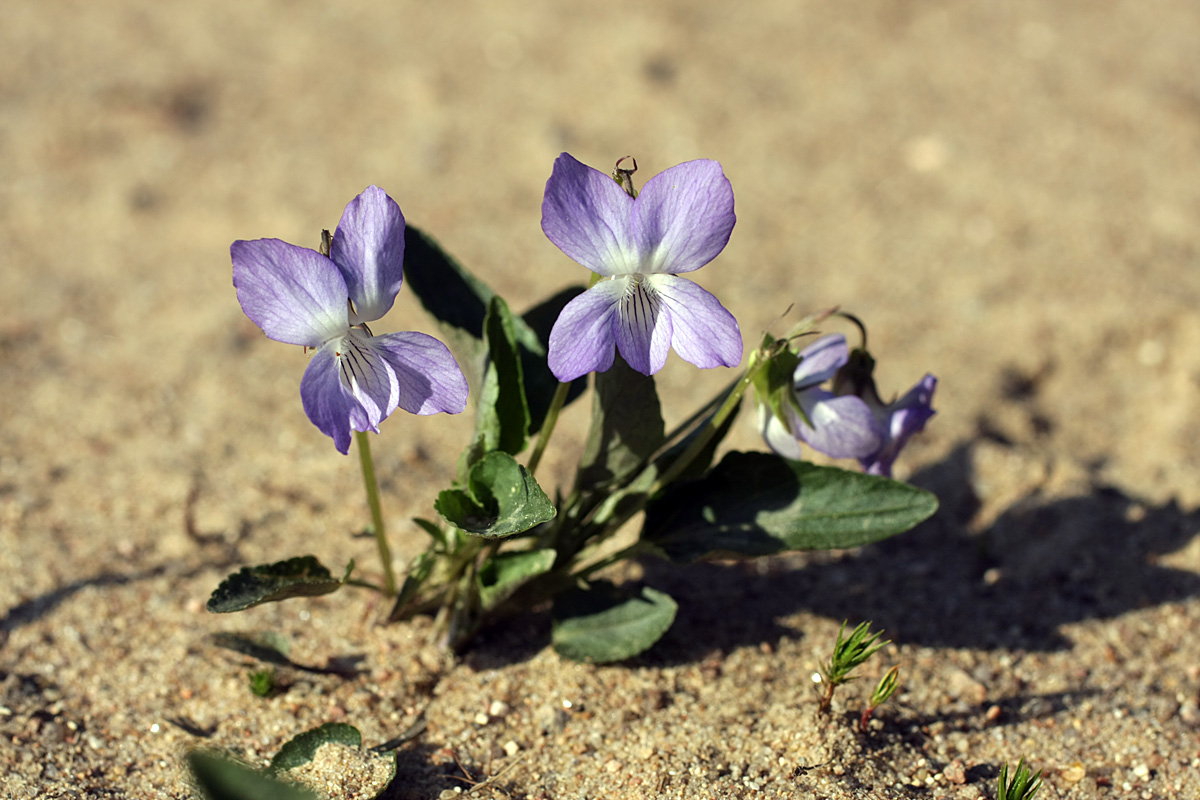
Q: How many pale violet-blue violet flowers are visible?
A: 4